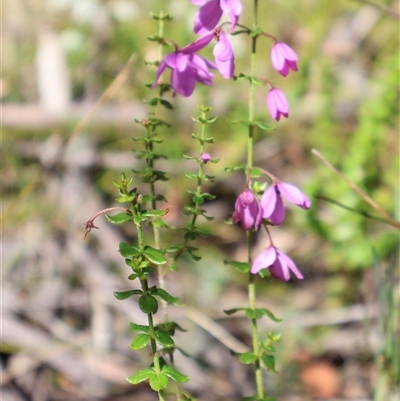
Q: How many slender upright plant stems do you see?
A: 4